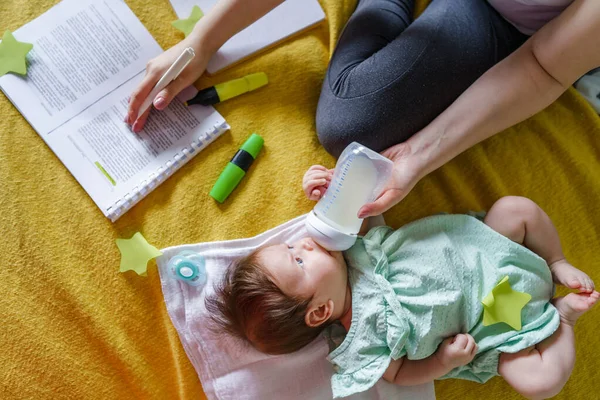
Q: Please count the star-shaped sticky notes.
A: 4